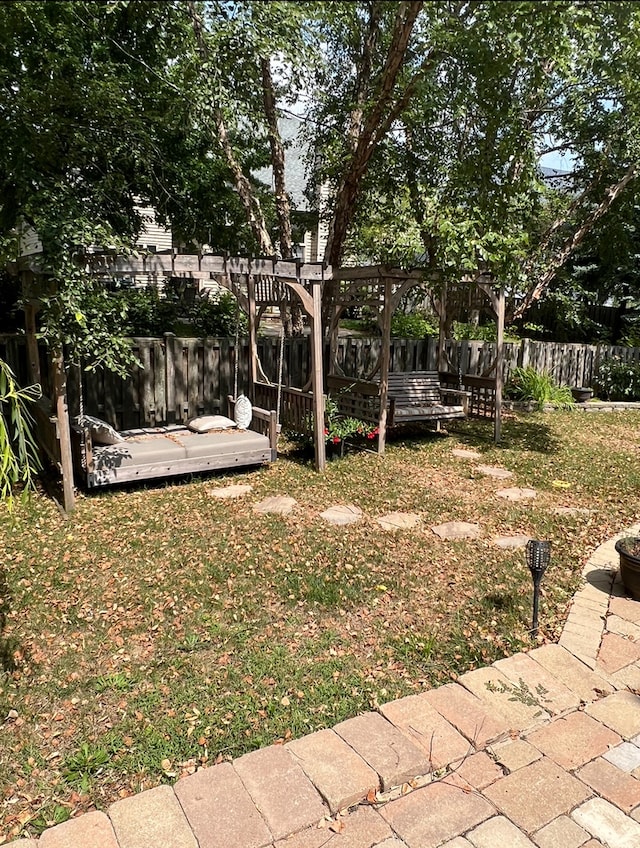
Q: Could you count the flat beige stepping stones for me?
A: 10